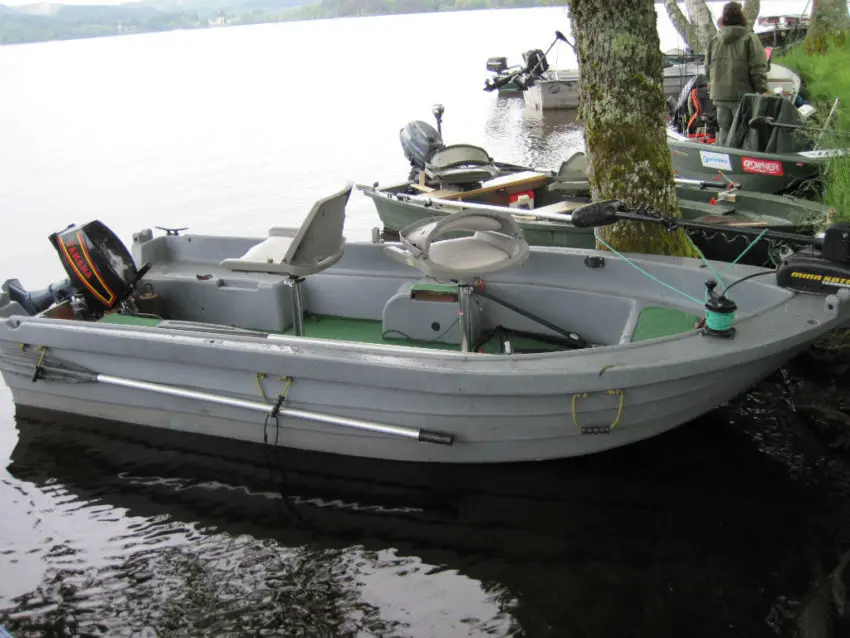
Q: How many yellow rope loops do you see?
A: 3